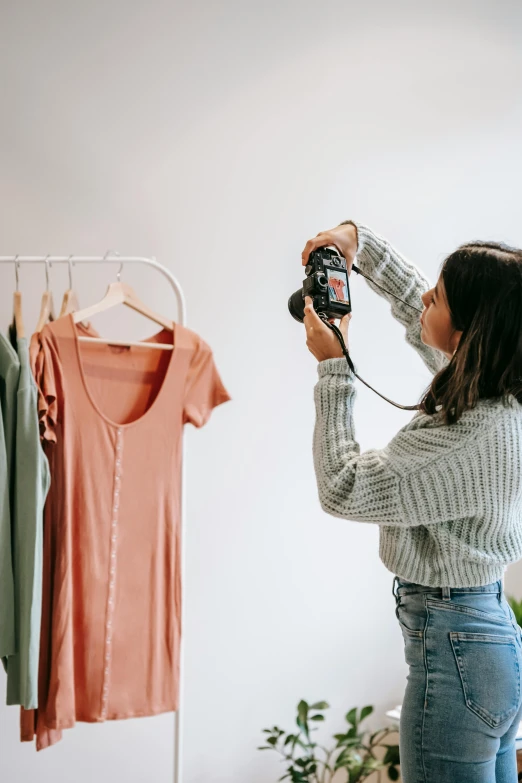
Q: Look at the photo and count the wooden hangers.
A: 4